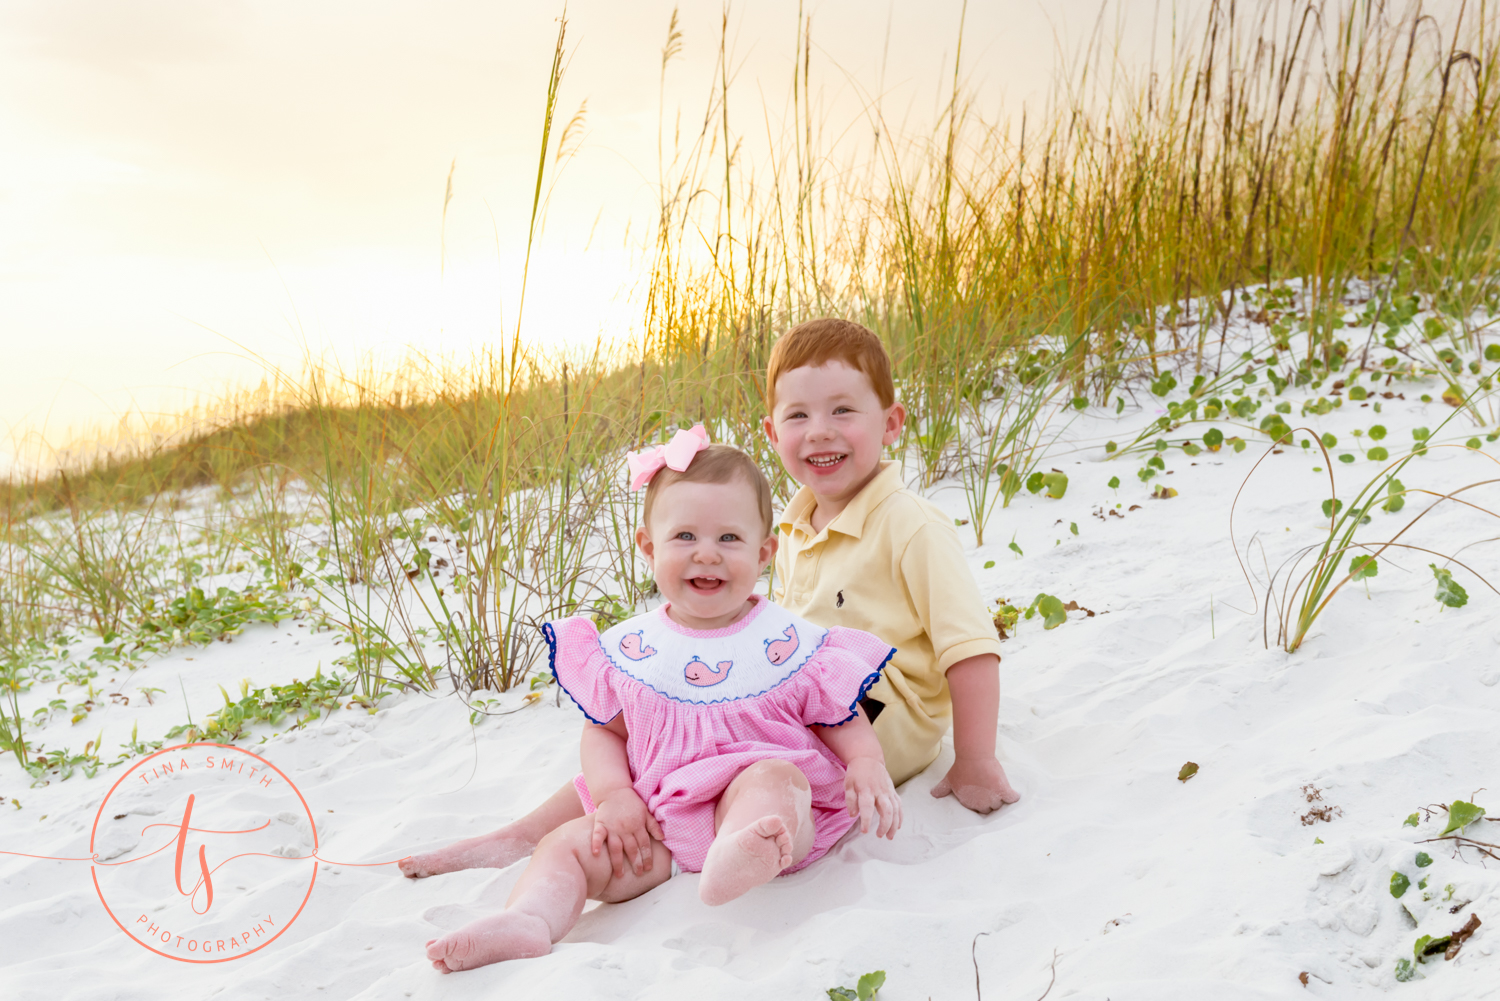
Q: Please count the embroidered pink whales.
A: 3